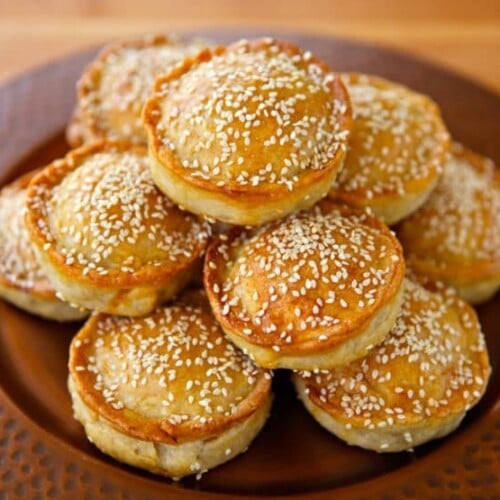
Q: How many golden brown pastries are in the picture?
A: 9